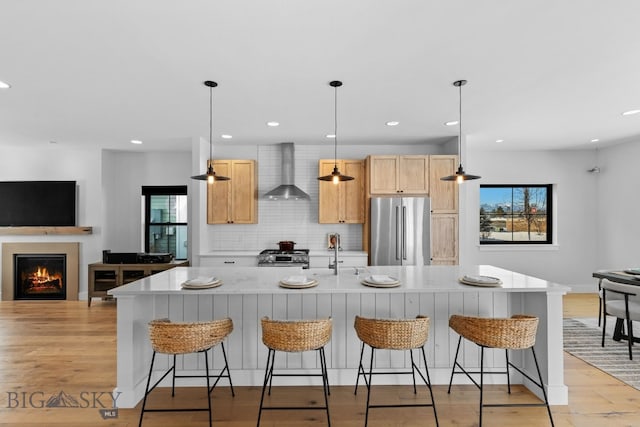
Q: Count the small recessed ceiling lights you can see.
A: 10